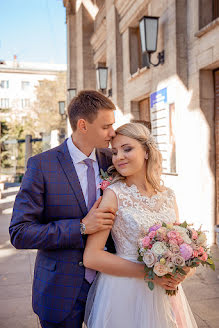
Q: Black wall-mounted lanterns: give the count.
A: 4